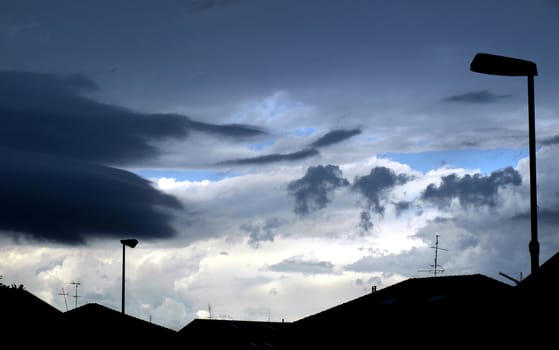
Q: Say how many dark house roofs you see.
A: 5